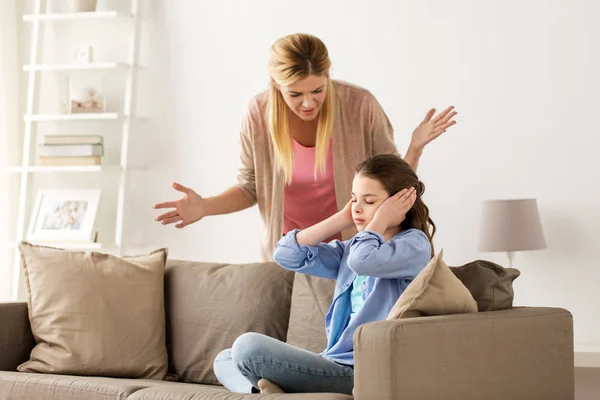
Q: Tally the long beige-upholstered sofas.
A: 1